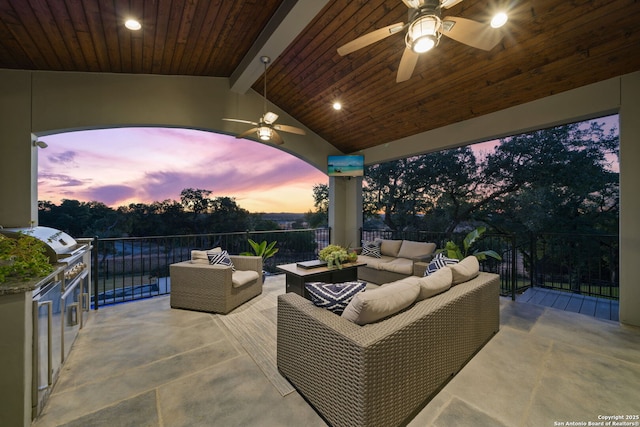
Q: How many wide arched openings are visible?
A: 1